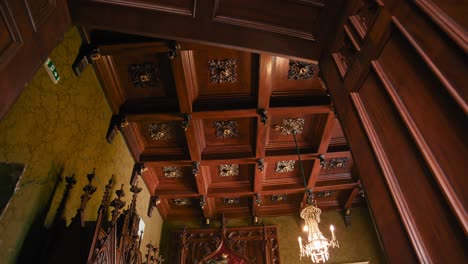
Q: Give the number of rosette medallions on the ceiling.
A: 14